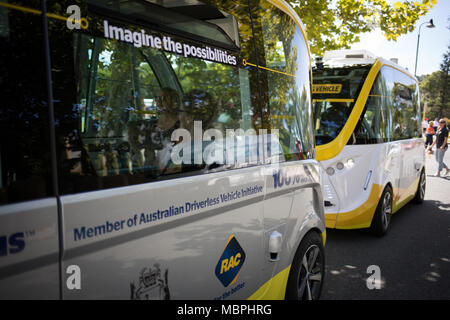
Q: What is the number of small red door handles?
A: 0